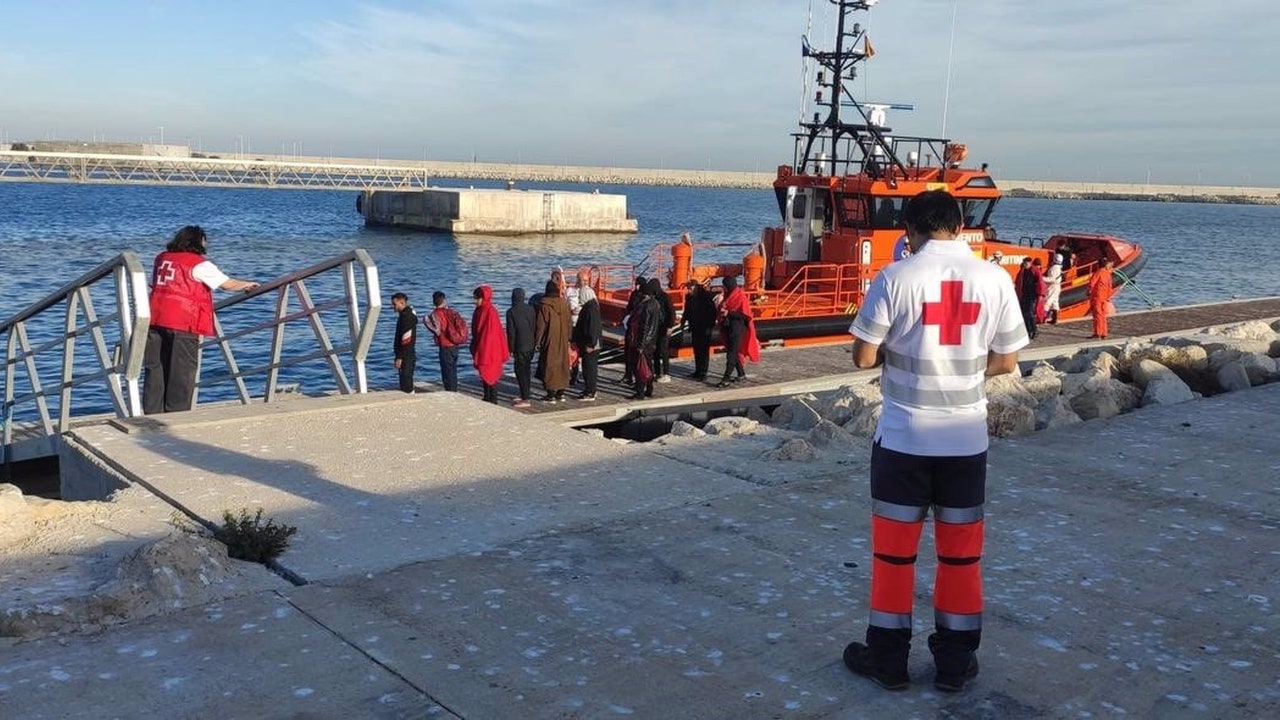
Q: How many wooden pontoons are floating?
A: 1